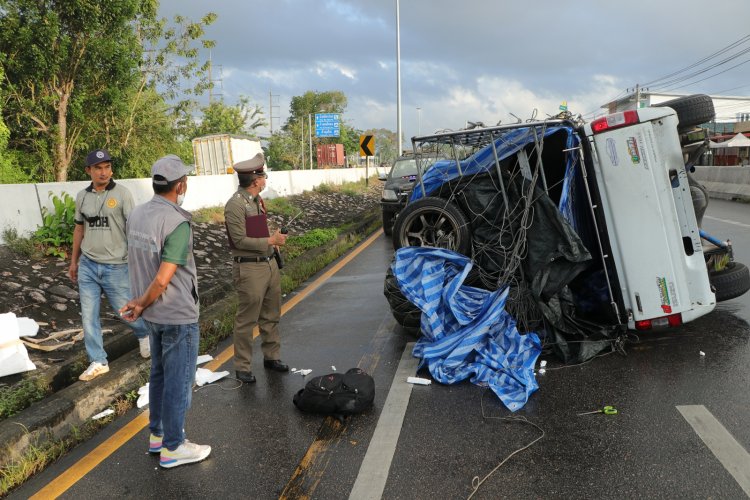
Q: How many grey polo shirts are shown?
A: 1